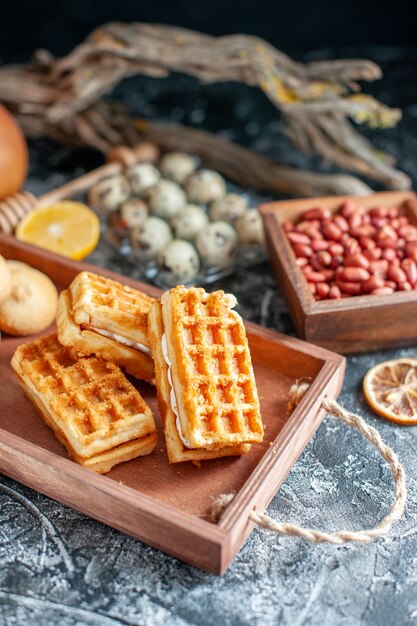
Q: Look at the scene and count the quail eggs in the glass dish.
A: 12